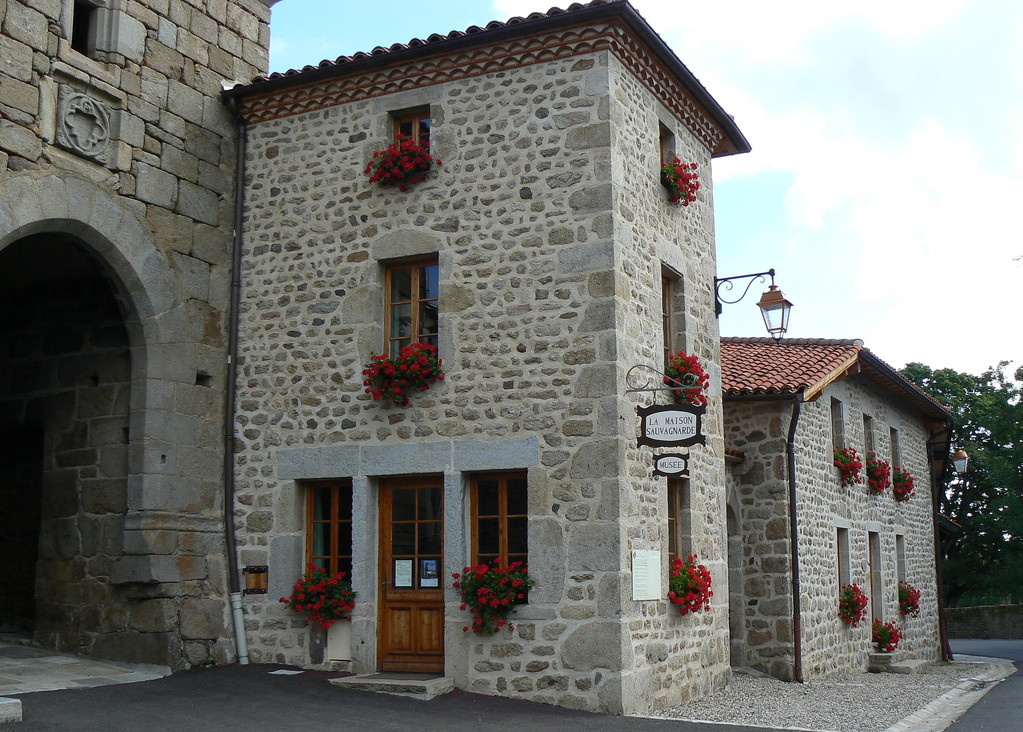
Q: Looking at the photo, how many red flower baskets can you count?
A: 13